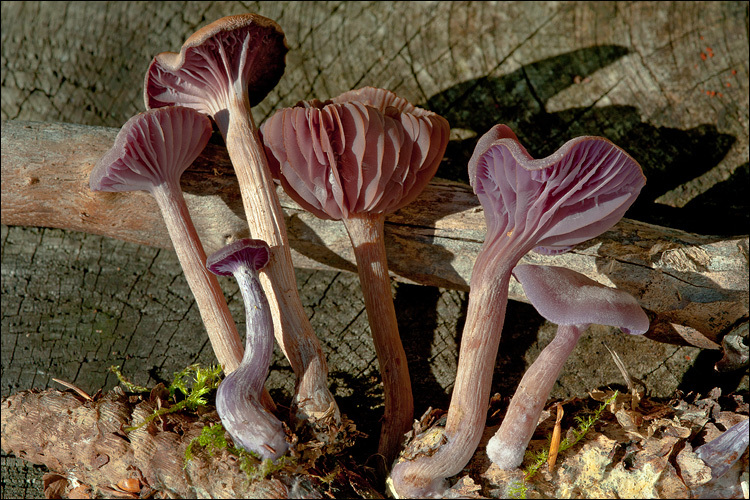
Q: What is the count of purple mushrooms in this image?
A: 6